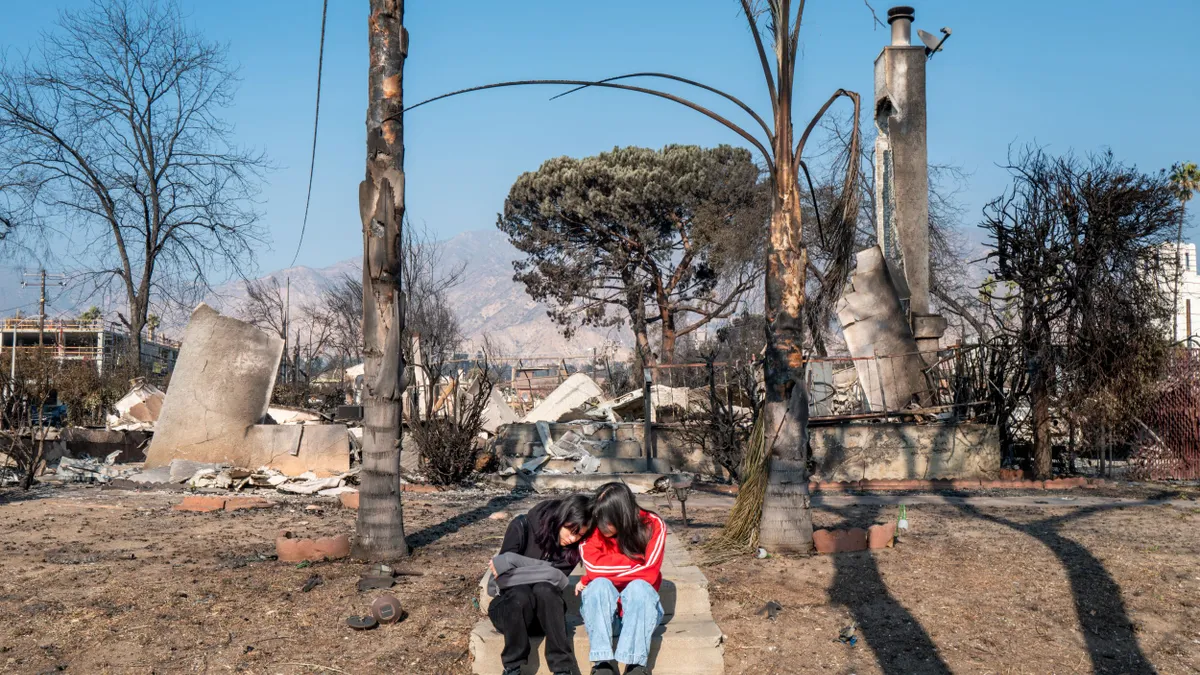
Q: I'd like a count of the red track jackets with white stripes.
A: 1